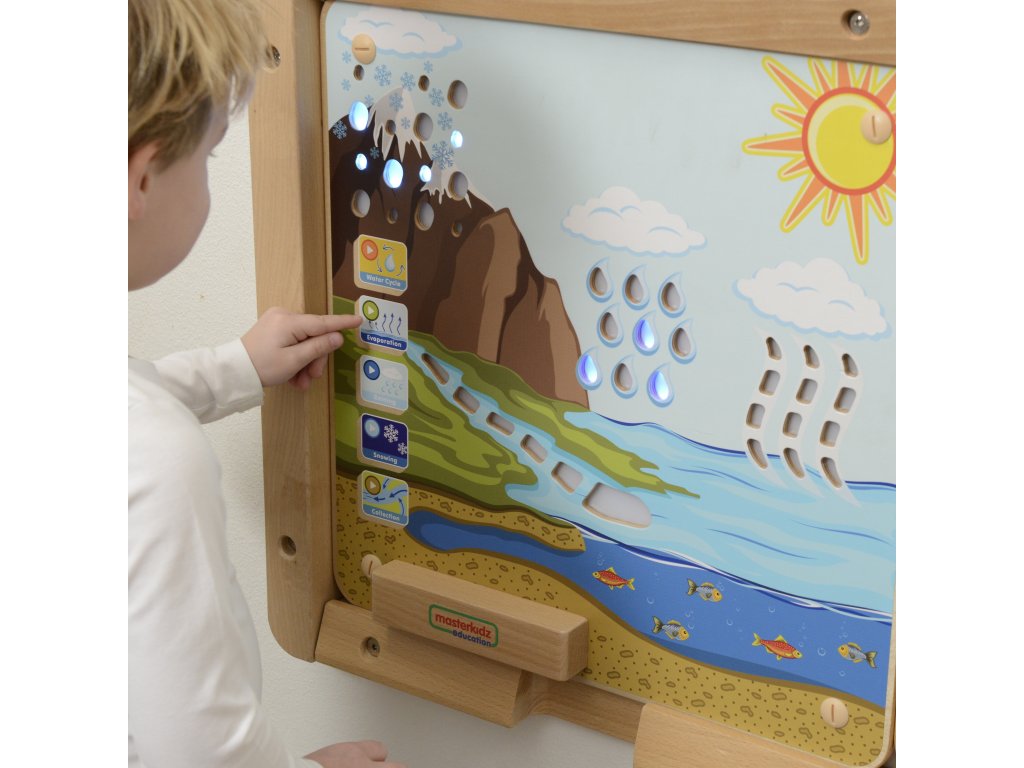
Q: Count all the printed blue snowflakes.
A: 13